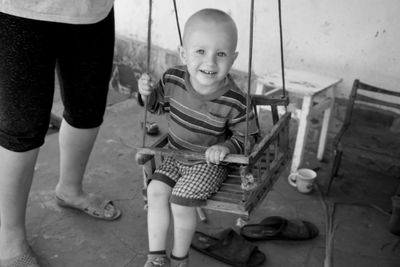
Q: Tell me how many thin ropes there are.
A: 4